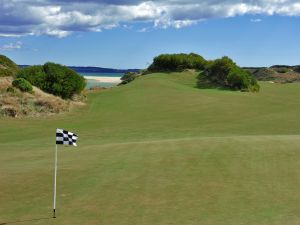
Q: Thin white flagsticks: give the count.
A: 1